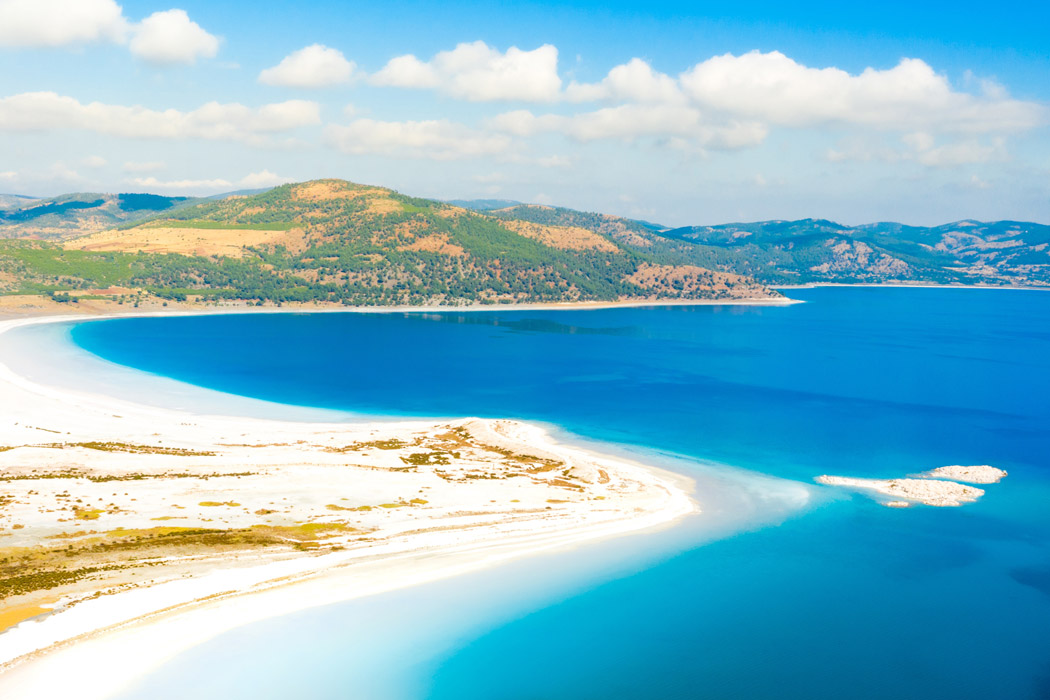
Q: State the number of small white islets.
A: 2